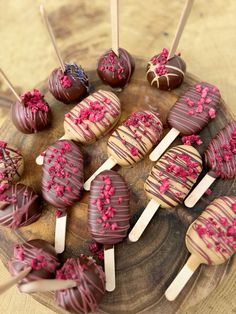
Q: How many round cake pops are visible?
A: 8